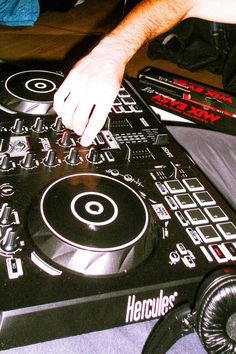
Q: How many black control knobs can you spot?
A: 11